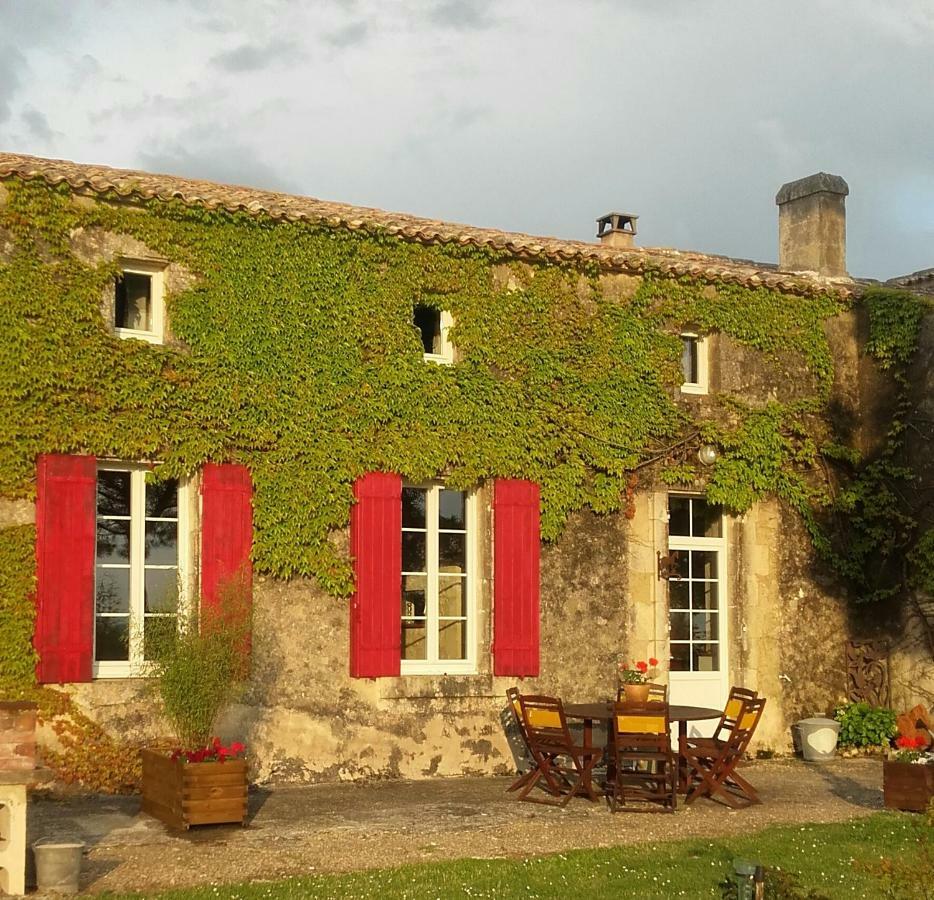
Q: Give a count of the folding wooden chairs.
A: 6